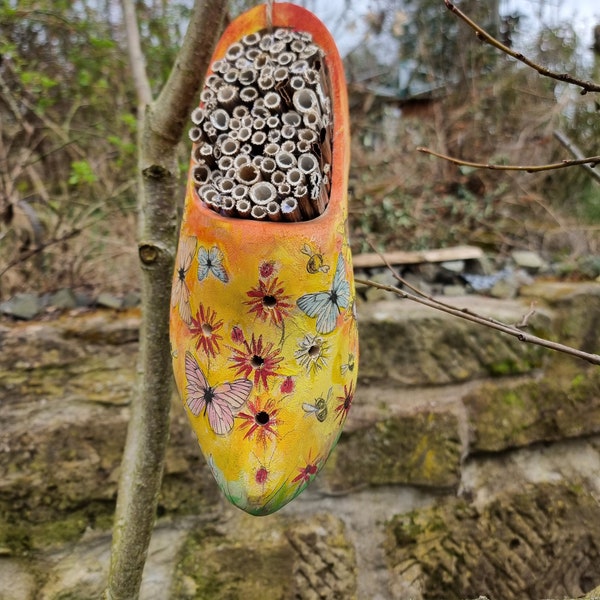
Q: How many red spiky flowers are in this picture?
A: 6